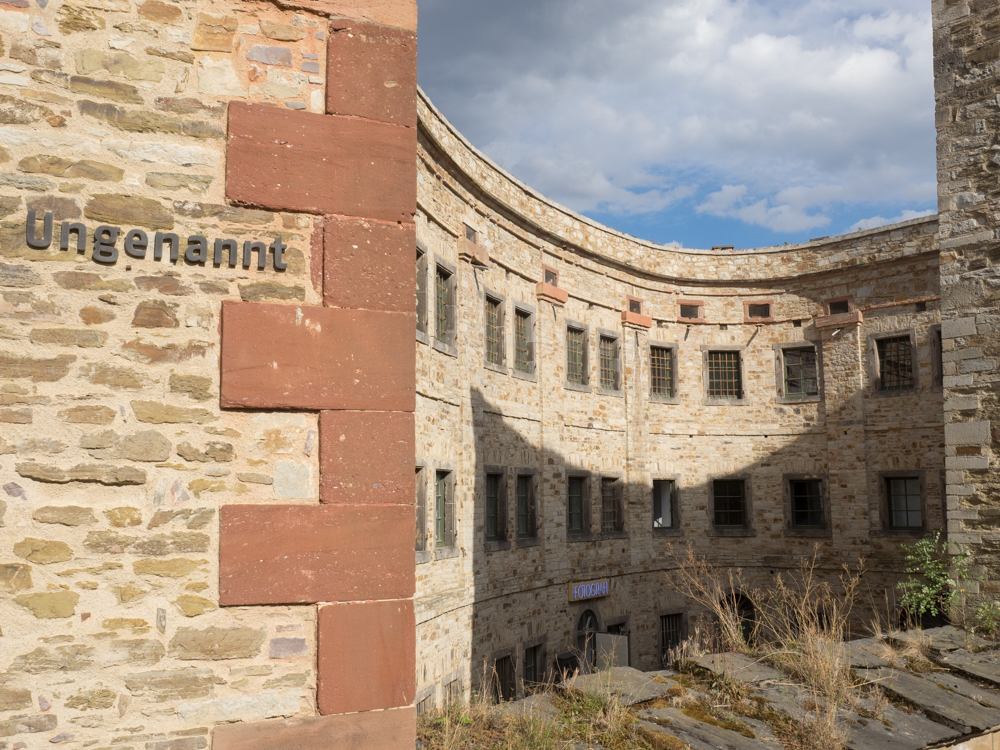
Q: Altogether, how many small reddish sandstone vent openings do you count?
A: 6